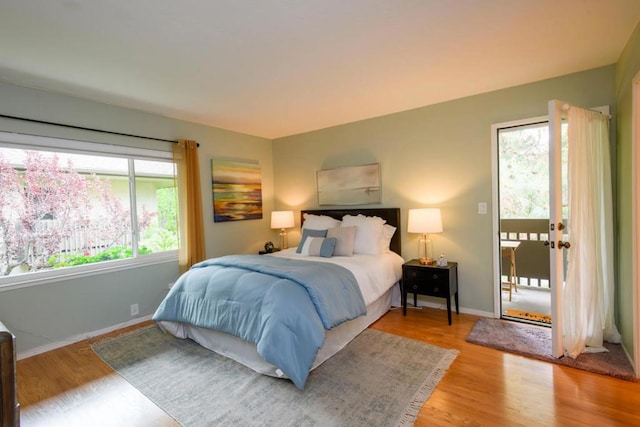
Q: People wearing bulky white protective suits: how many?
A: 0